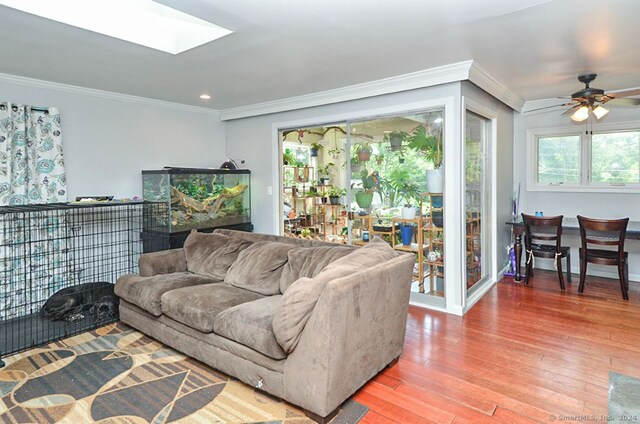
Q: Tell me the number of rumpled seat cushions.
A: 3